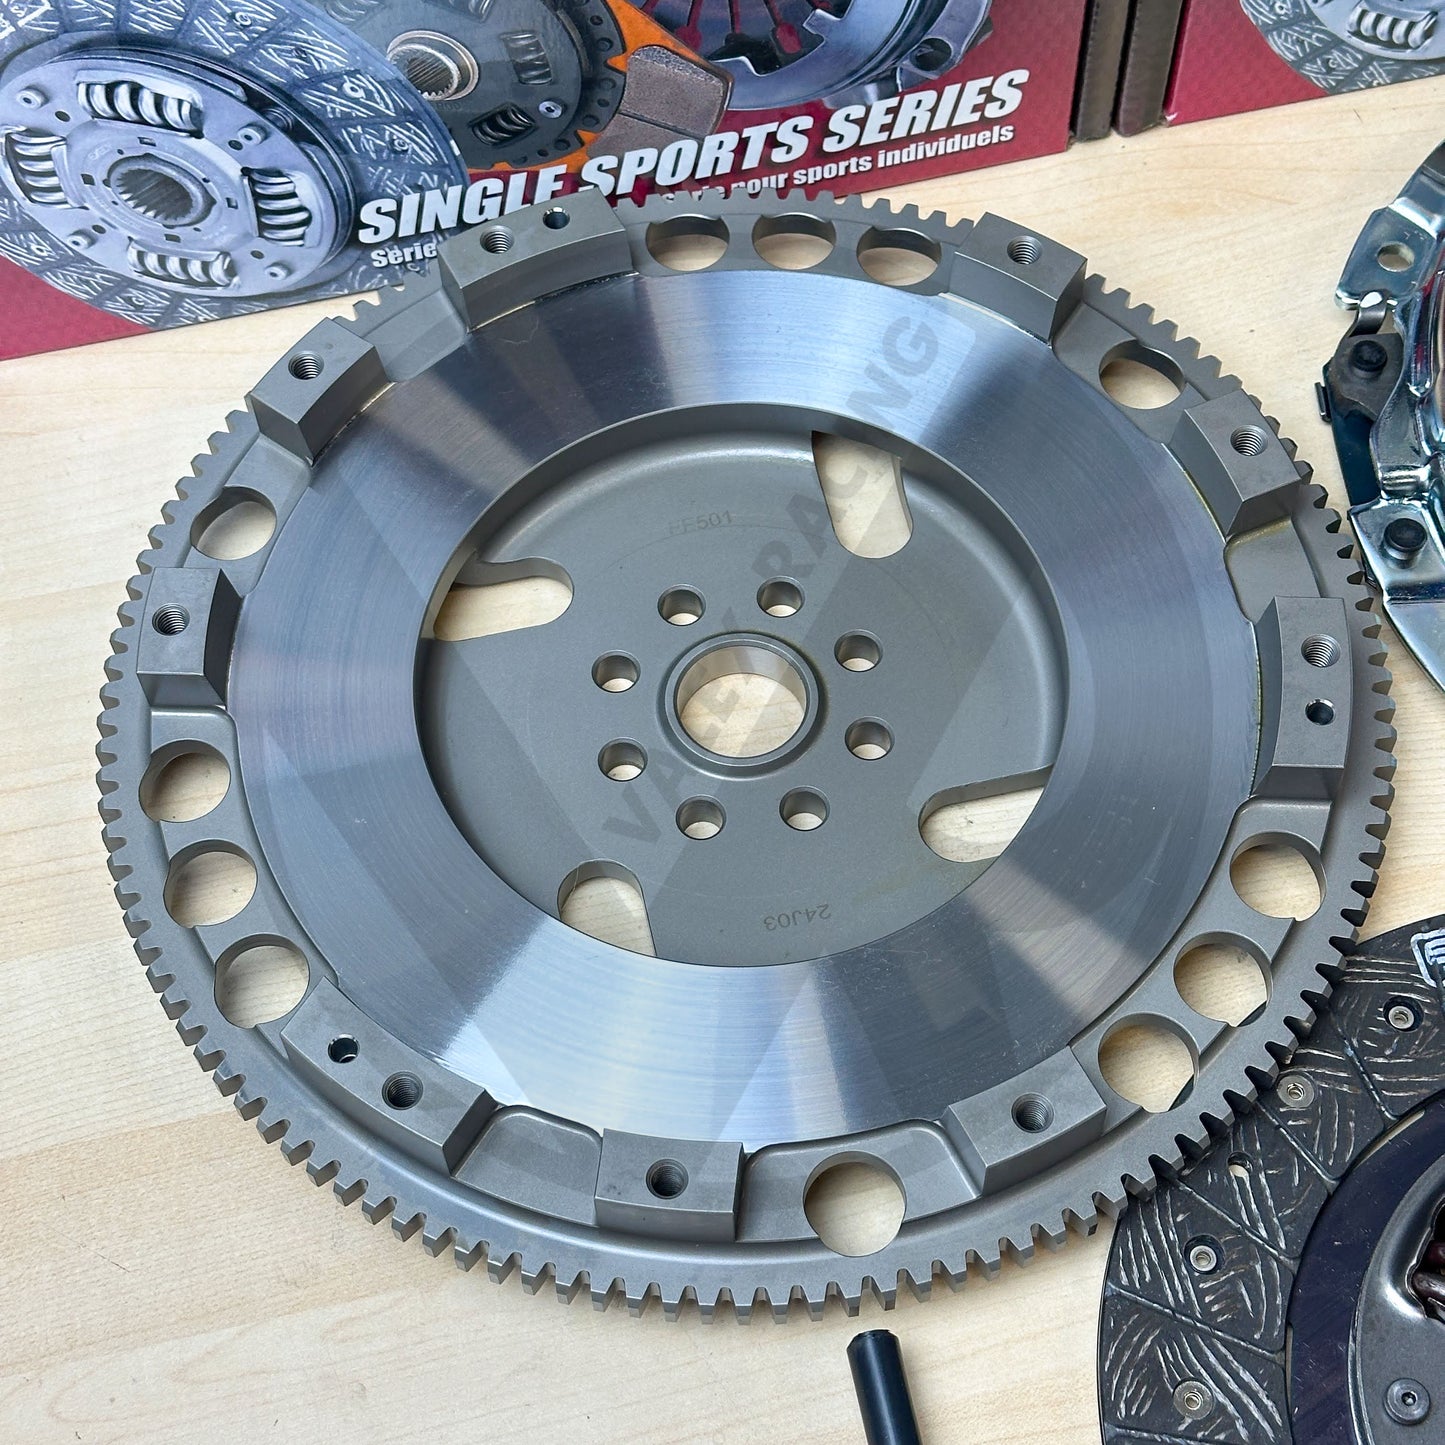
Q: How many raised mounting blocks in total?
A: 9